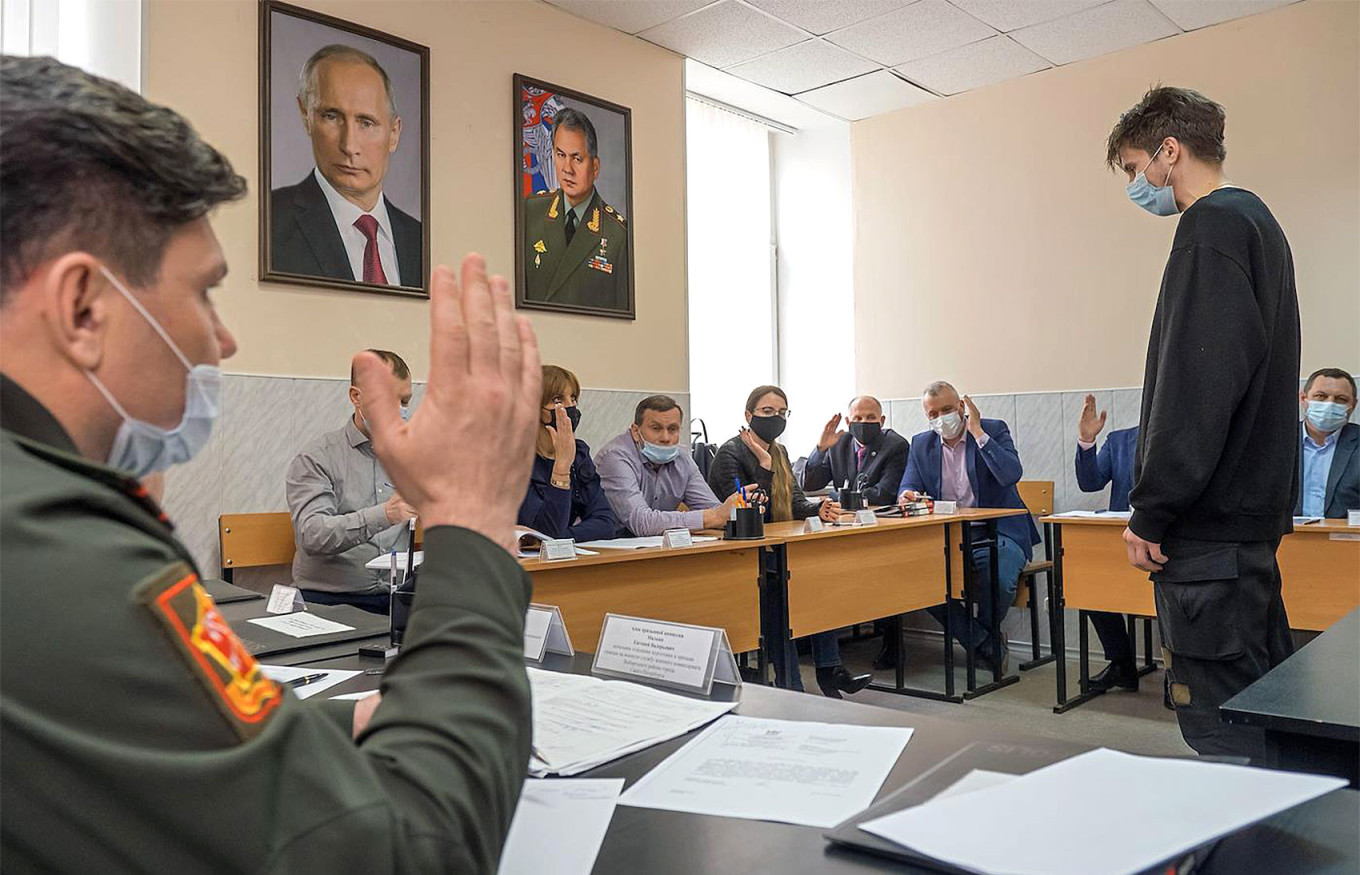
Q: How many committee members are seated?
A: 9